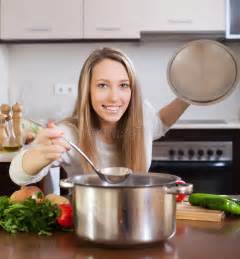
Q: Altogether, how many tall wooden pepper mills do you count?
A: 2